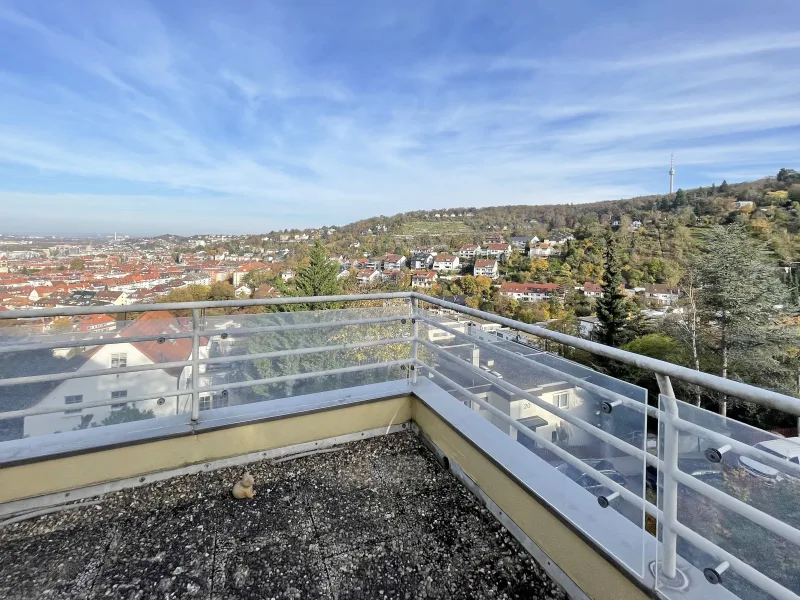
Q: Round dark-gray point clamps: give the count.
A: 12